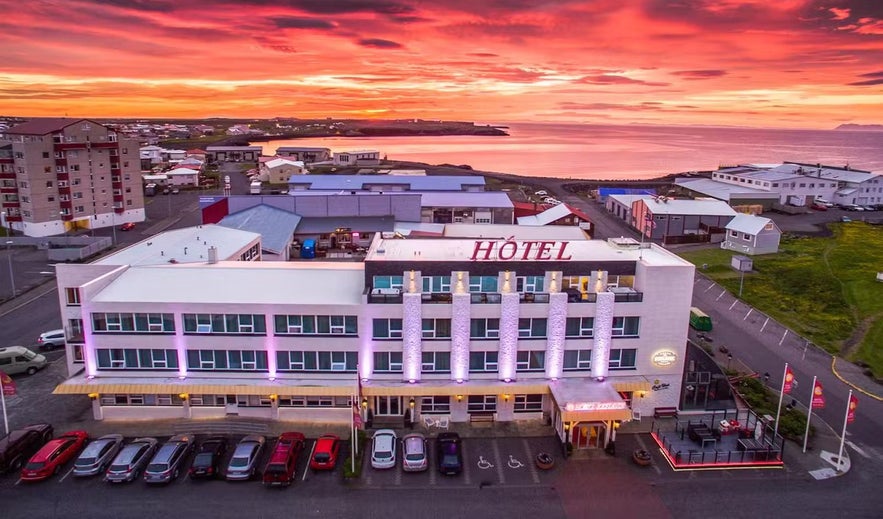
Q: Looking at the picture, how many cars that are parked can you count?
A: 12